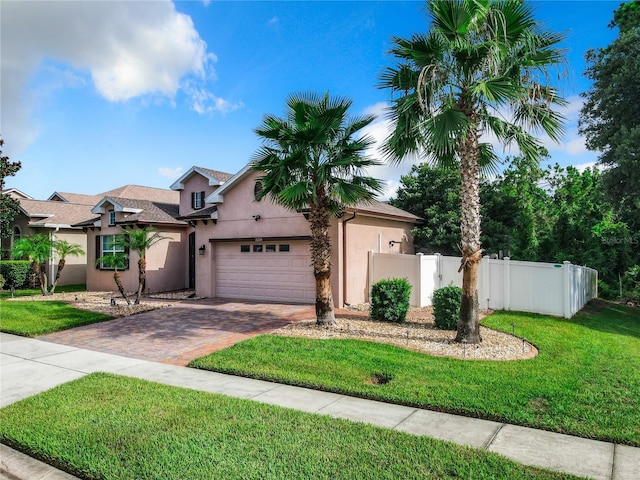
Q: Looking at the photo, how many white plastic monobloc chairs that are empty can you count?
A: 0